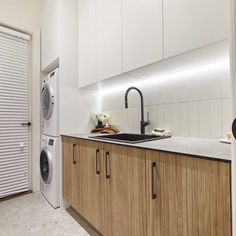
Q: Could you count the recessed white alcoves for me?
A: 1